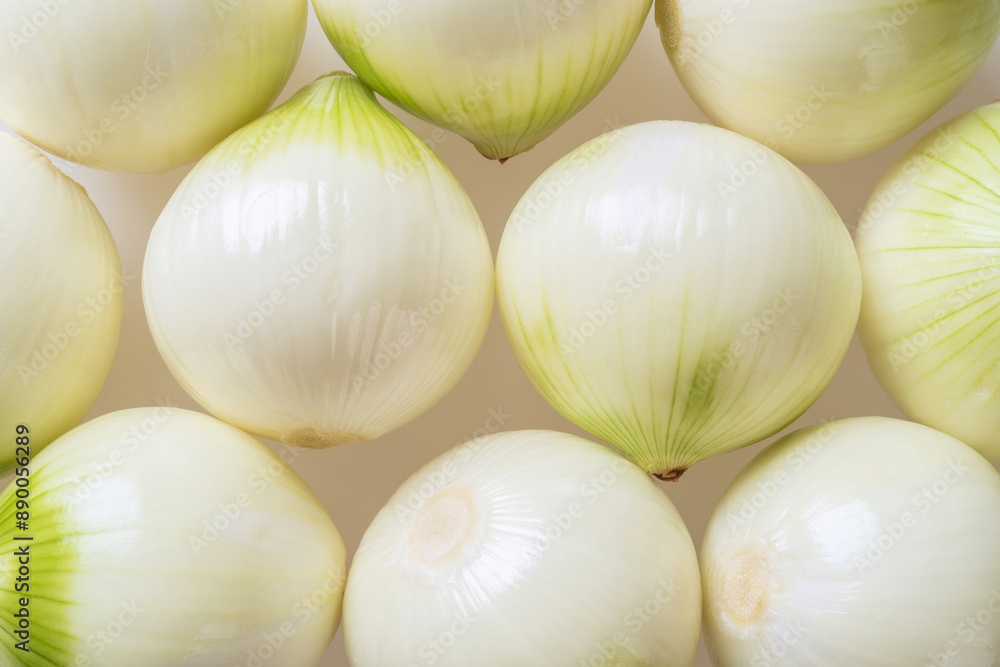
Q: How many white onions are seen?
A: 10